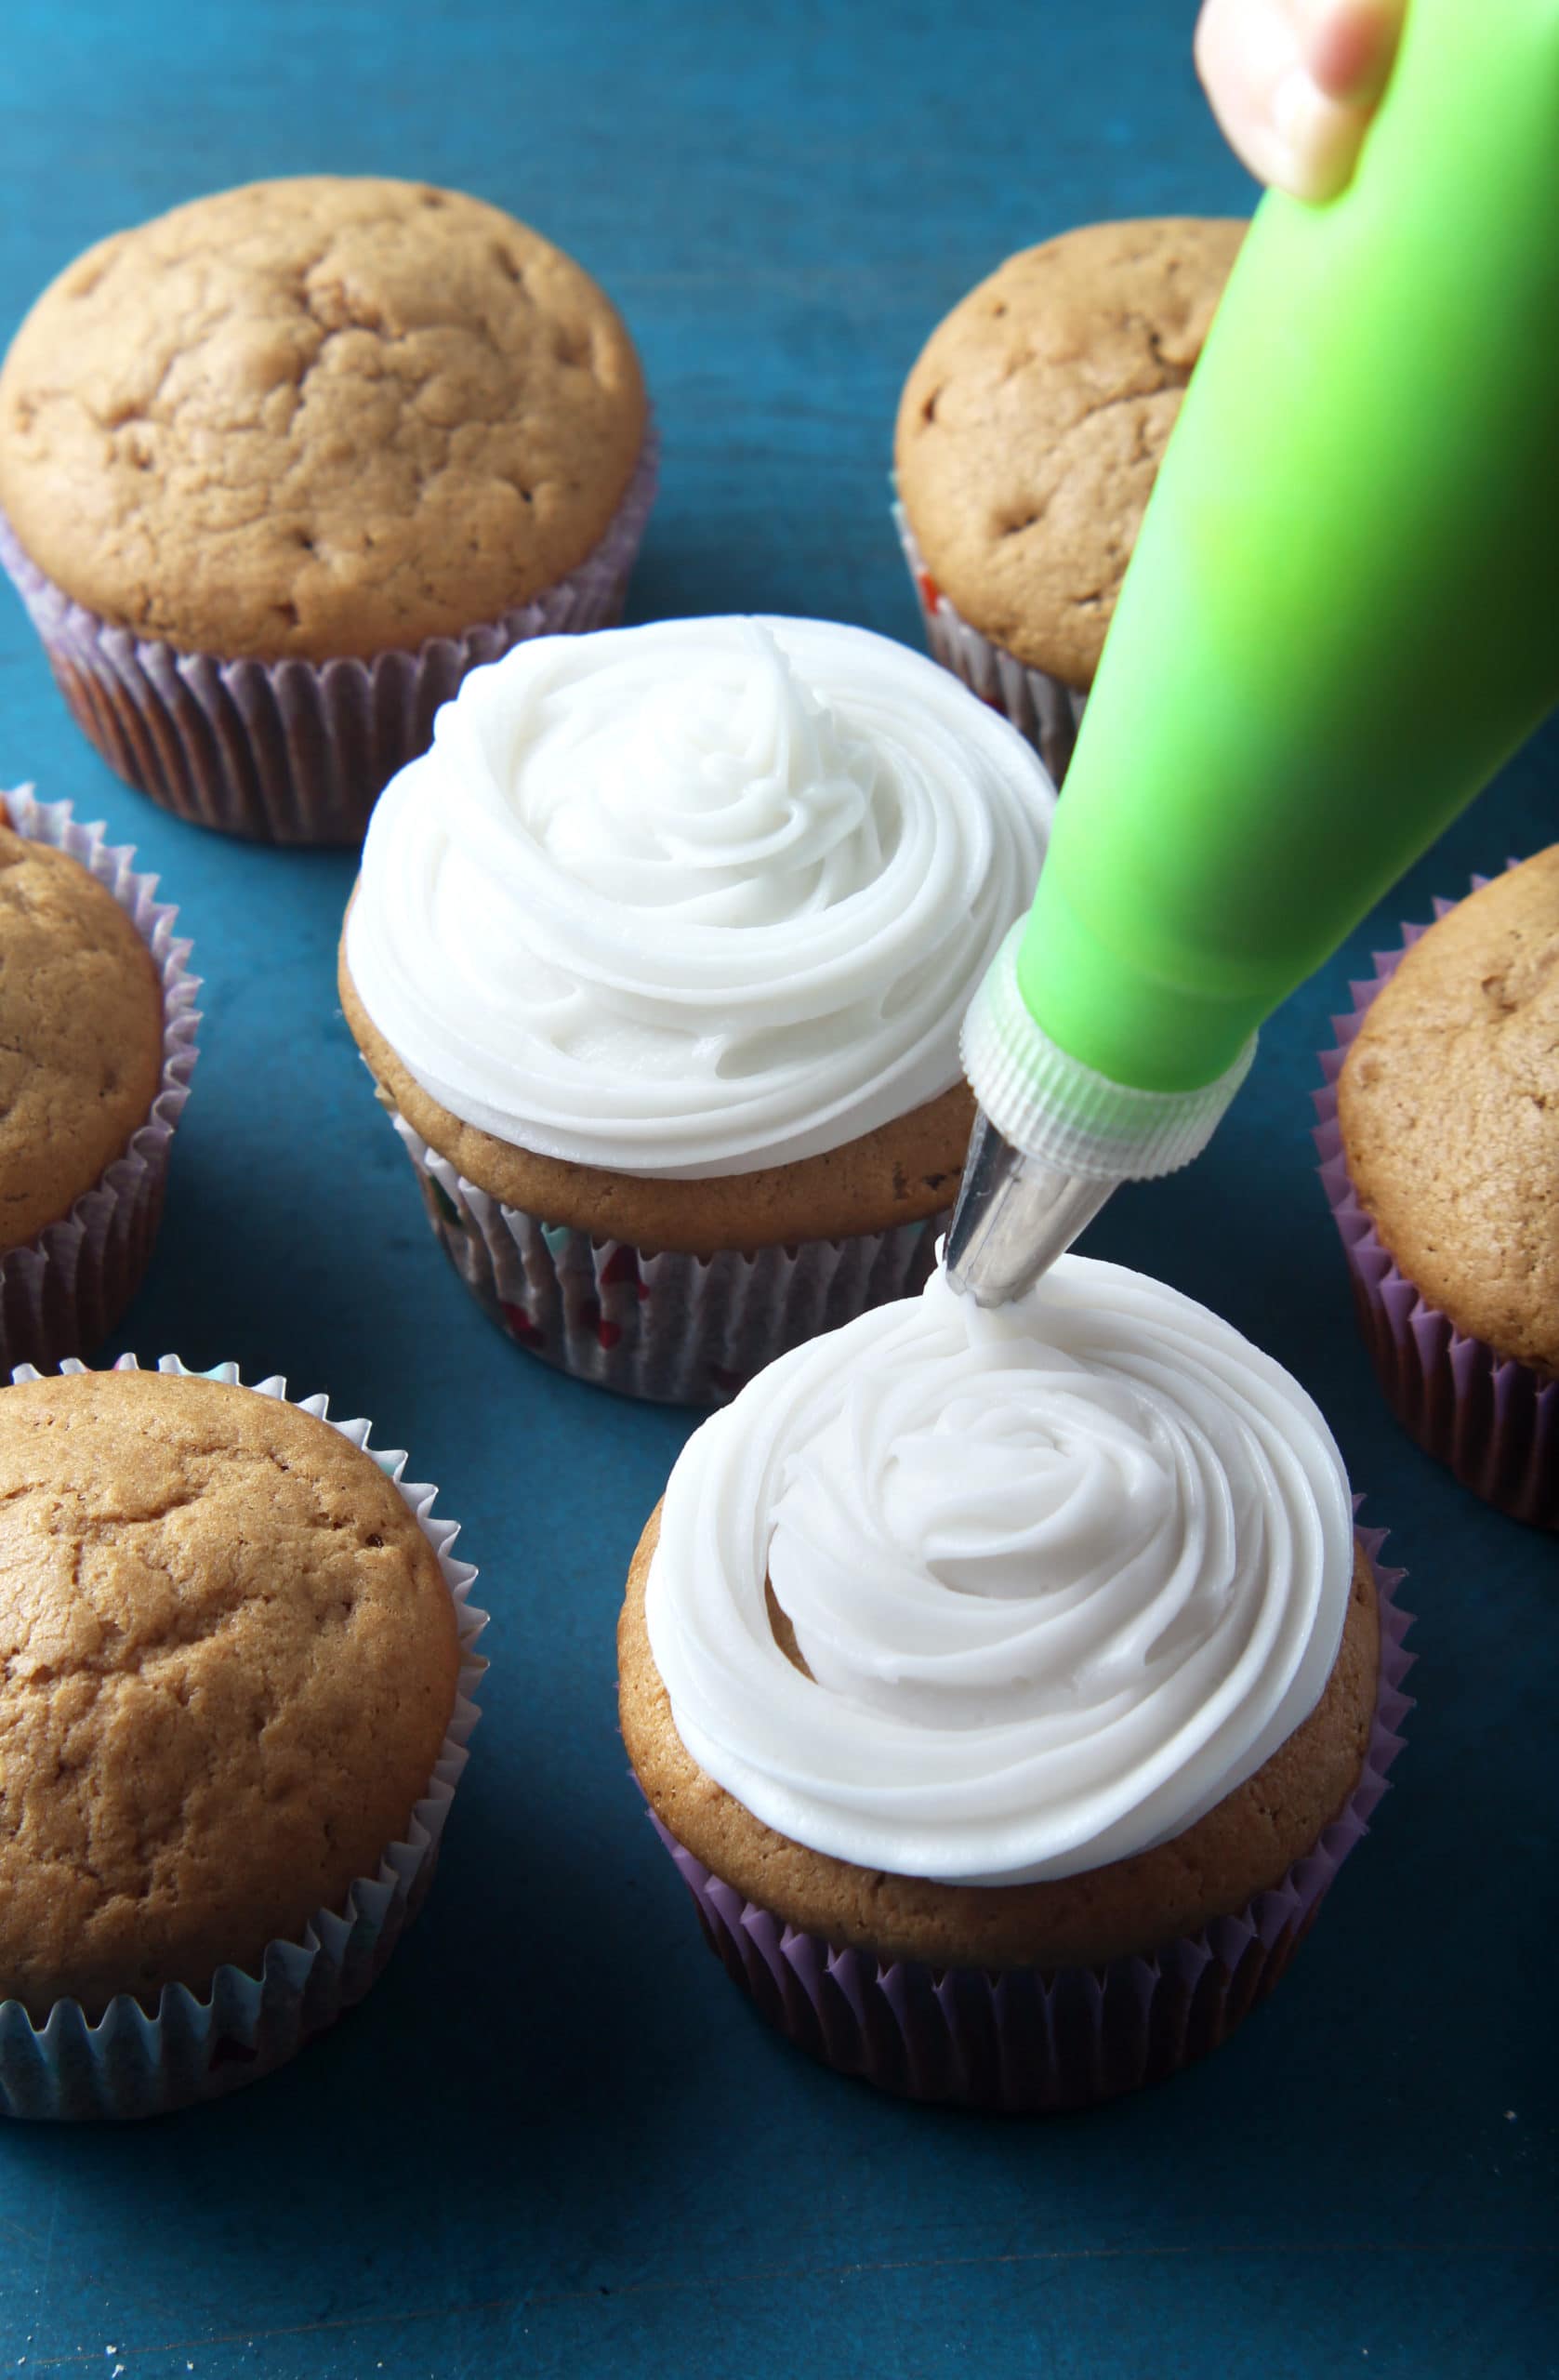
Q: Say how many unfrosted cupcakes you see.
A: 5